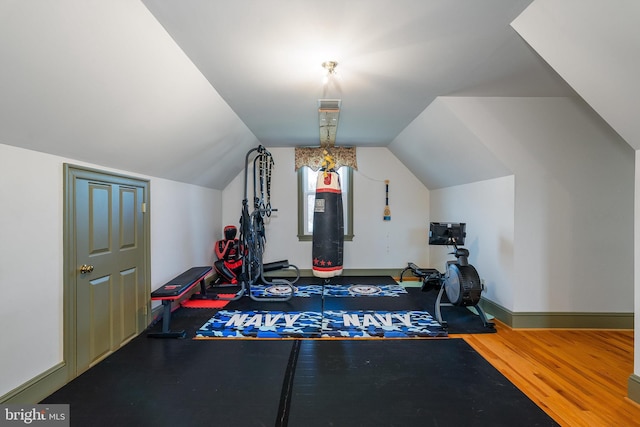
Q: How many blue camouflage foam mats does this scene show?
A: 4